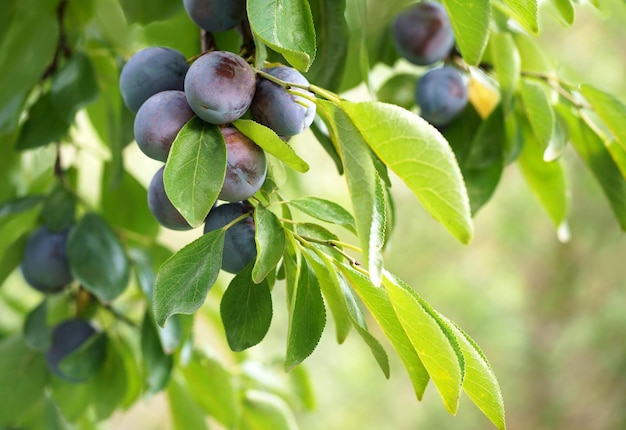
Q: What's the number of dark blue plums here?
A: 12